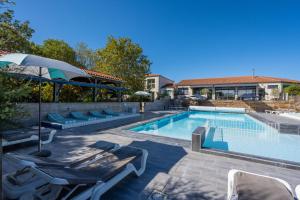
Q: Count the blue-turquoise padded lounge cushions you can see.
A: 4